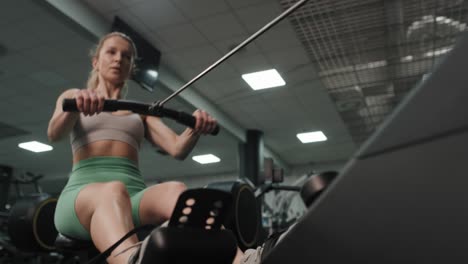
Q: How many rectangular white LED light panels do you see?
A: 4